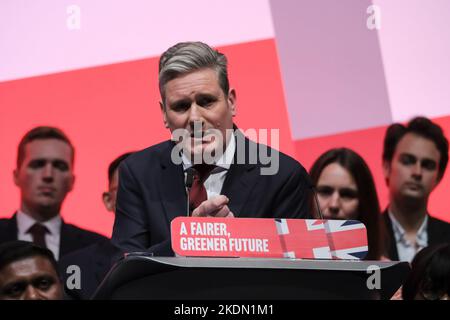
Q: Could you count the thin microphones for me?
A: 2